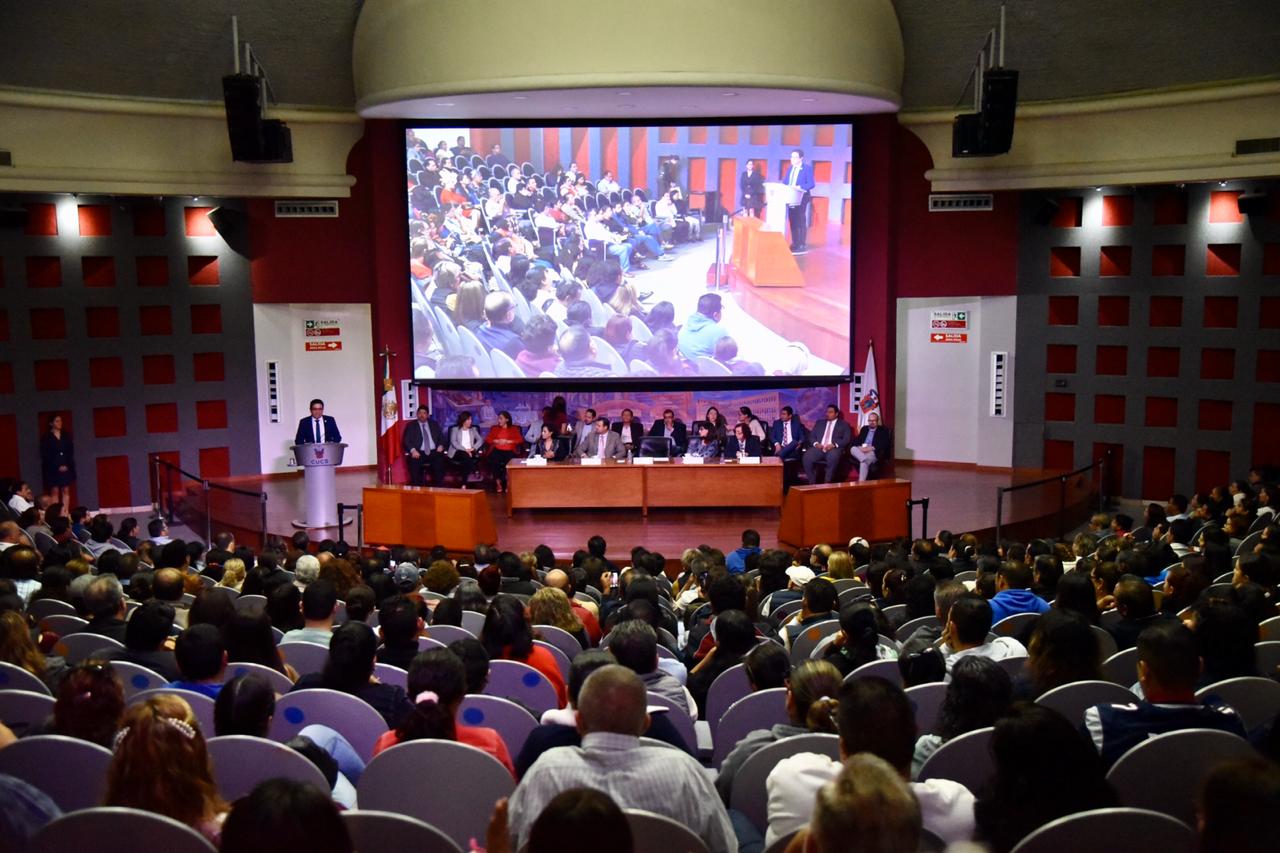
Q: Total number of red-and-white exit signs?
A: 2